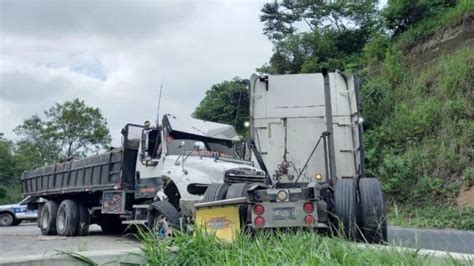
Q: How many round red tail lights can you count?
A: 4